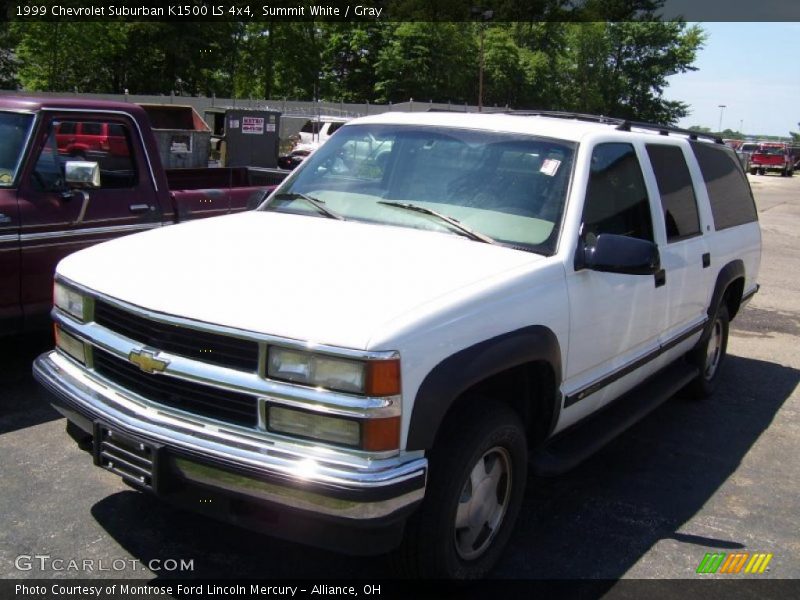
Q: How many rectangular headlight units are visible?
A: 4